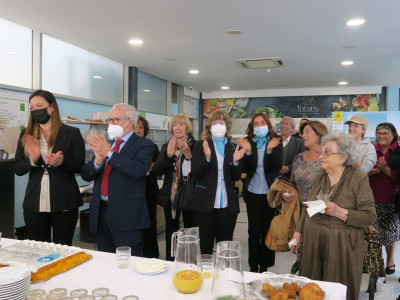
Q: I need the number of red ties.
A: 1